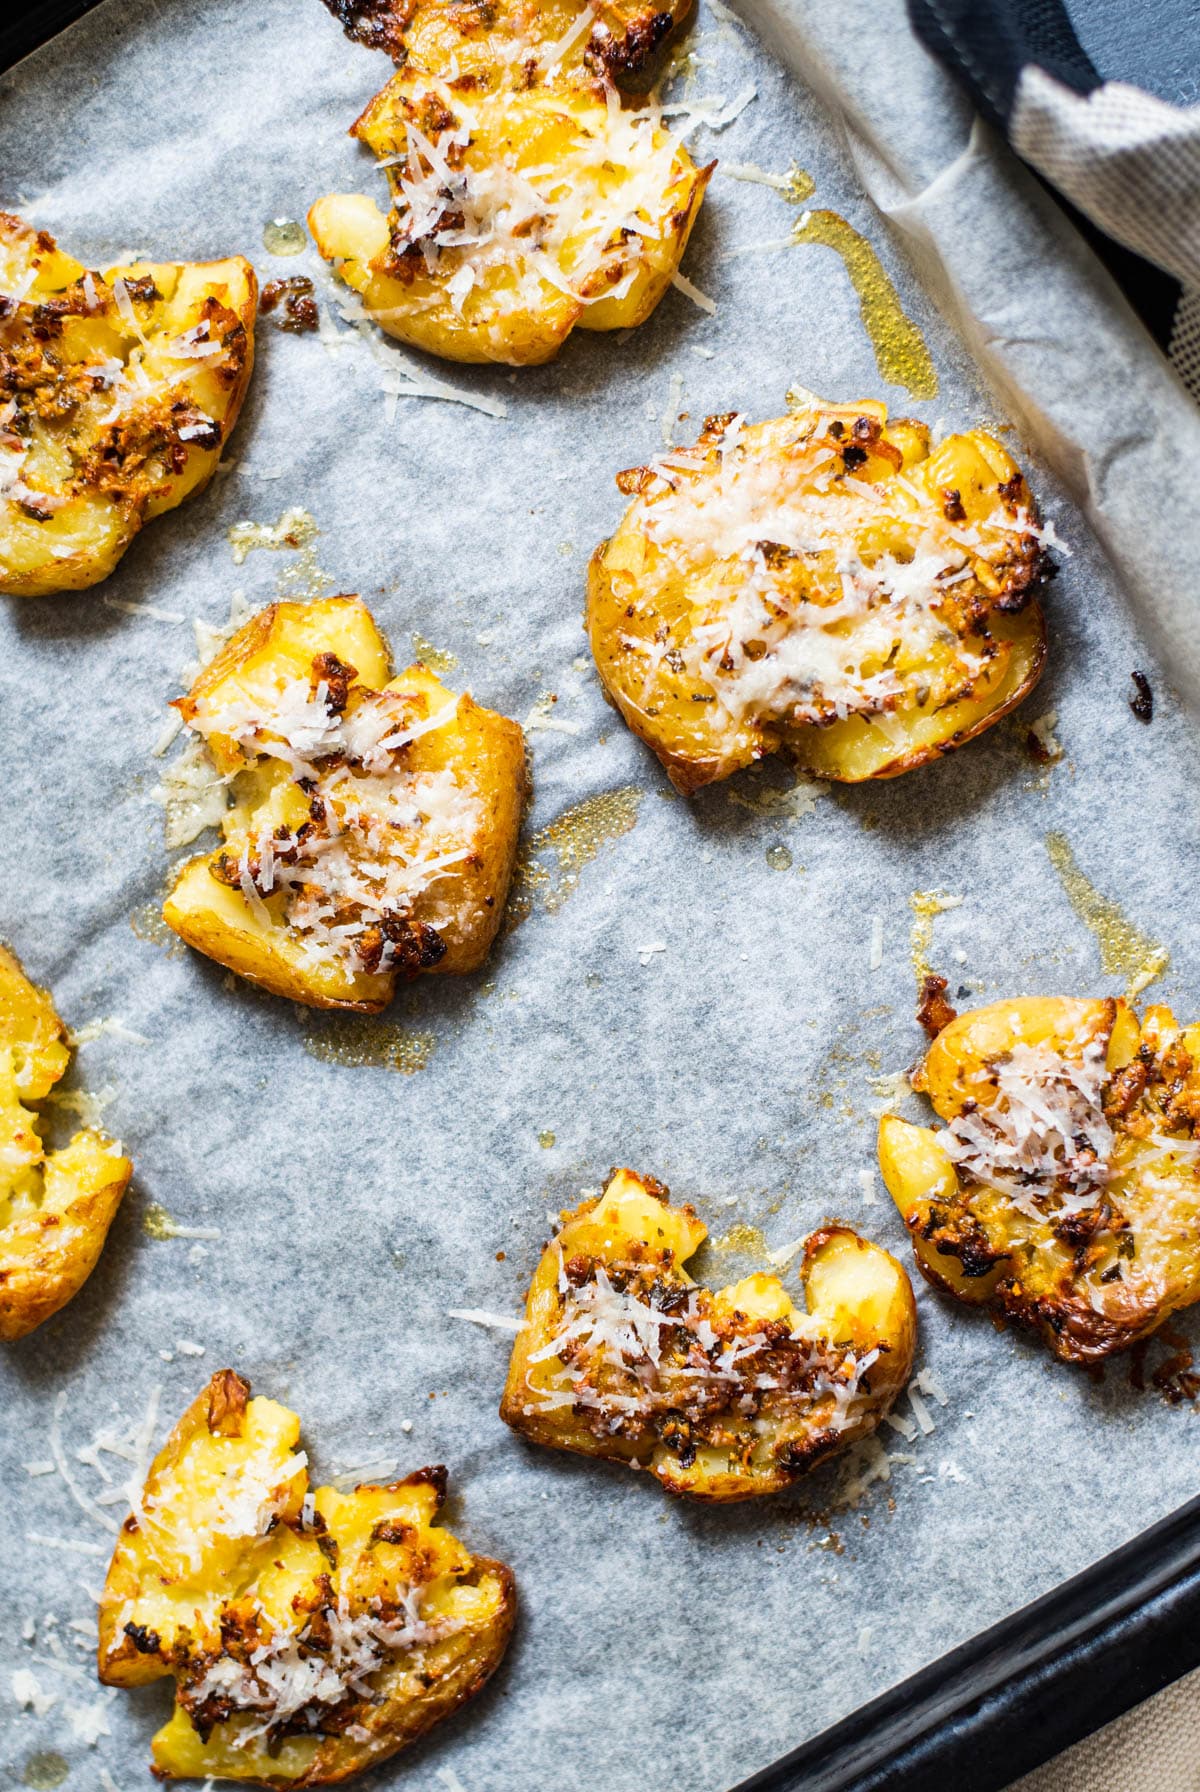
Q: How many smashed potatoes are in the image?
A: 9